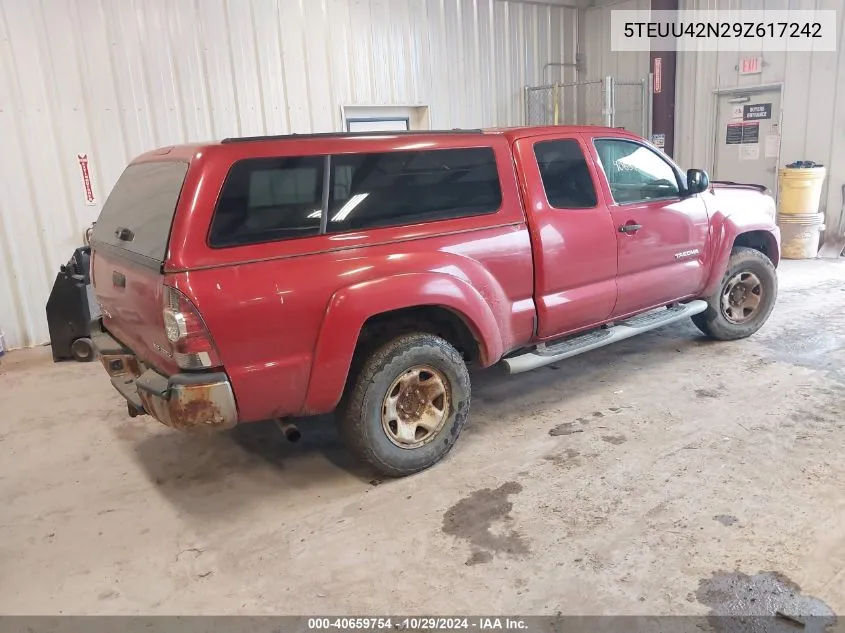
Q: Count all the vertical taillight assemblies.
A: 1